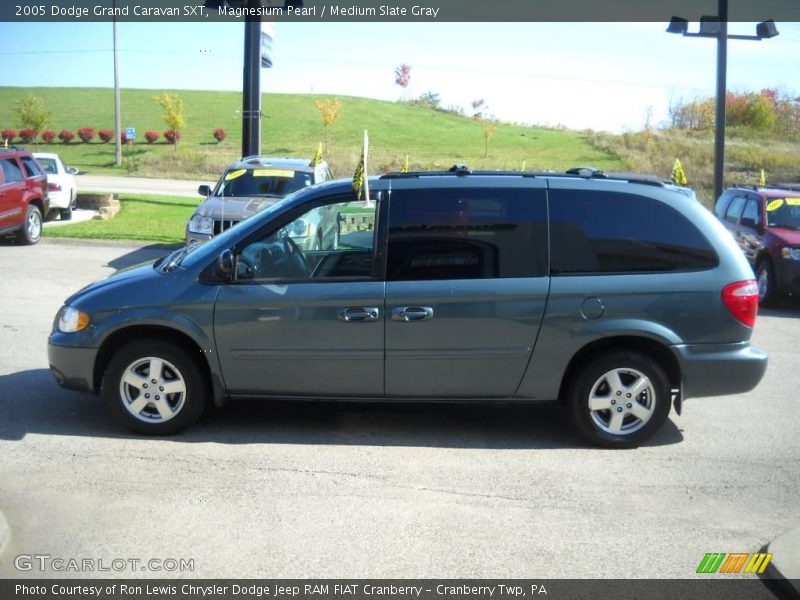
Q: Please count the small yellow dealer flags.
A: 5